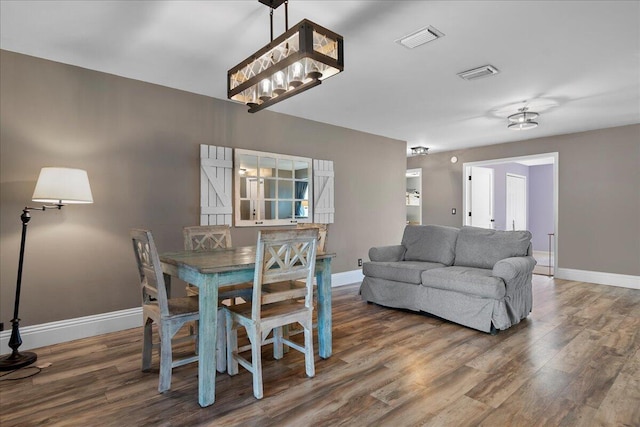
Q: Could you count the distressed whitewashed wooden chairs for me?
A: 4